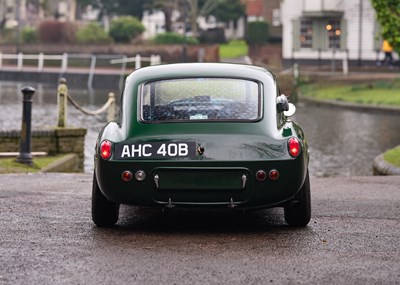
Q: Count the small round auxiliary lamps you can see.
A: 4